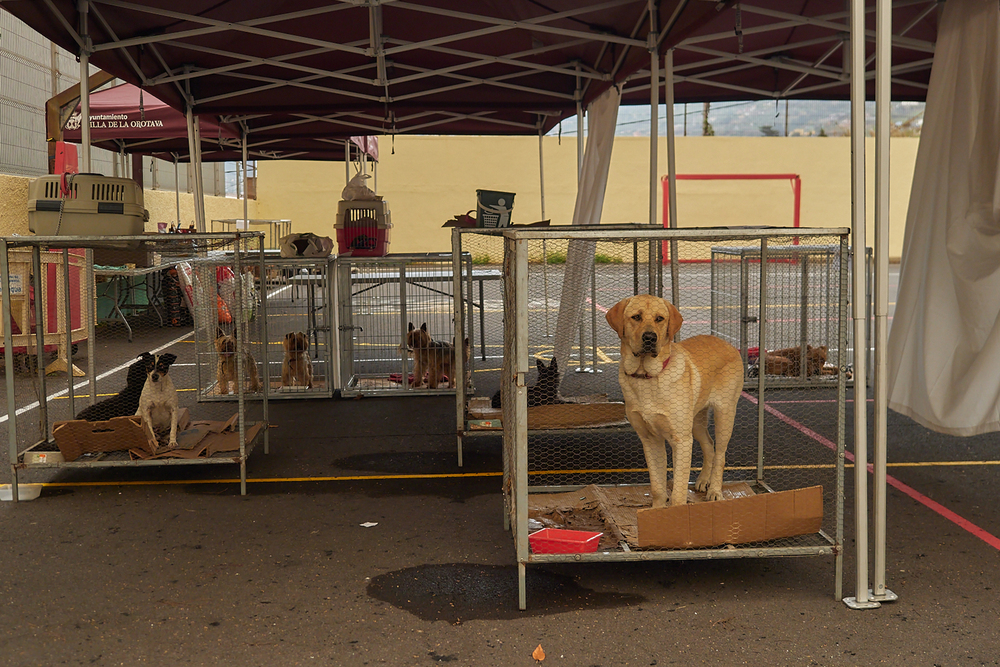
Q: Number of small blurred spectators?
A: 0